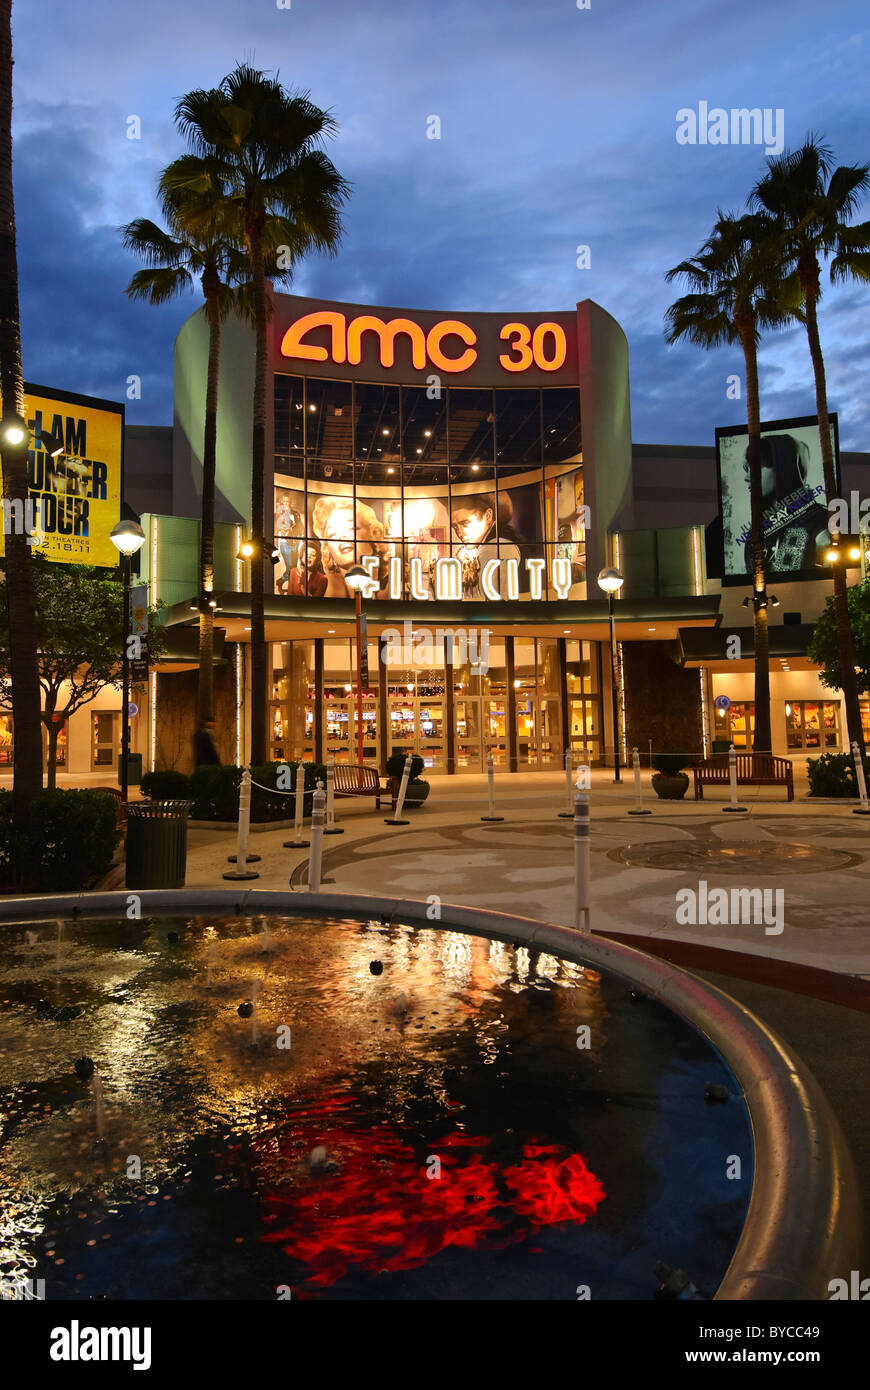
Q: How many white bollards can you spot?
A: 12